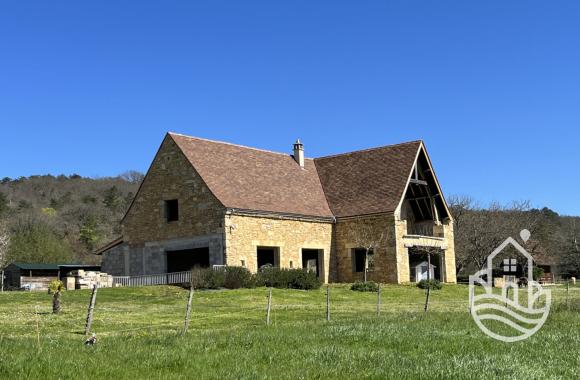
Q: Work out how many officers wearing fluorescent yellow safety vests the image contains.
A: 0